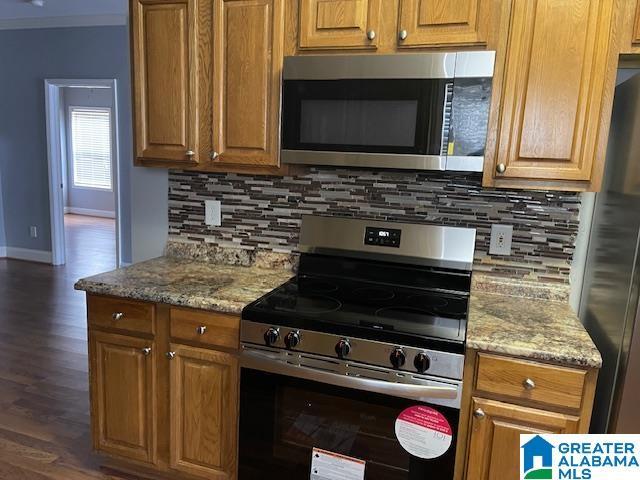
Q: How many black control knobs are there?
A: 5